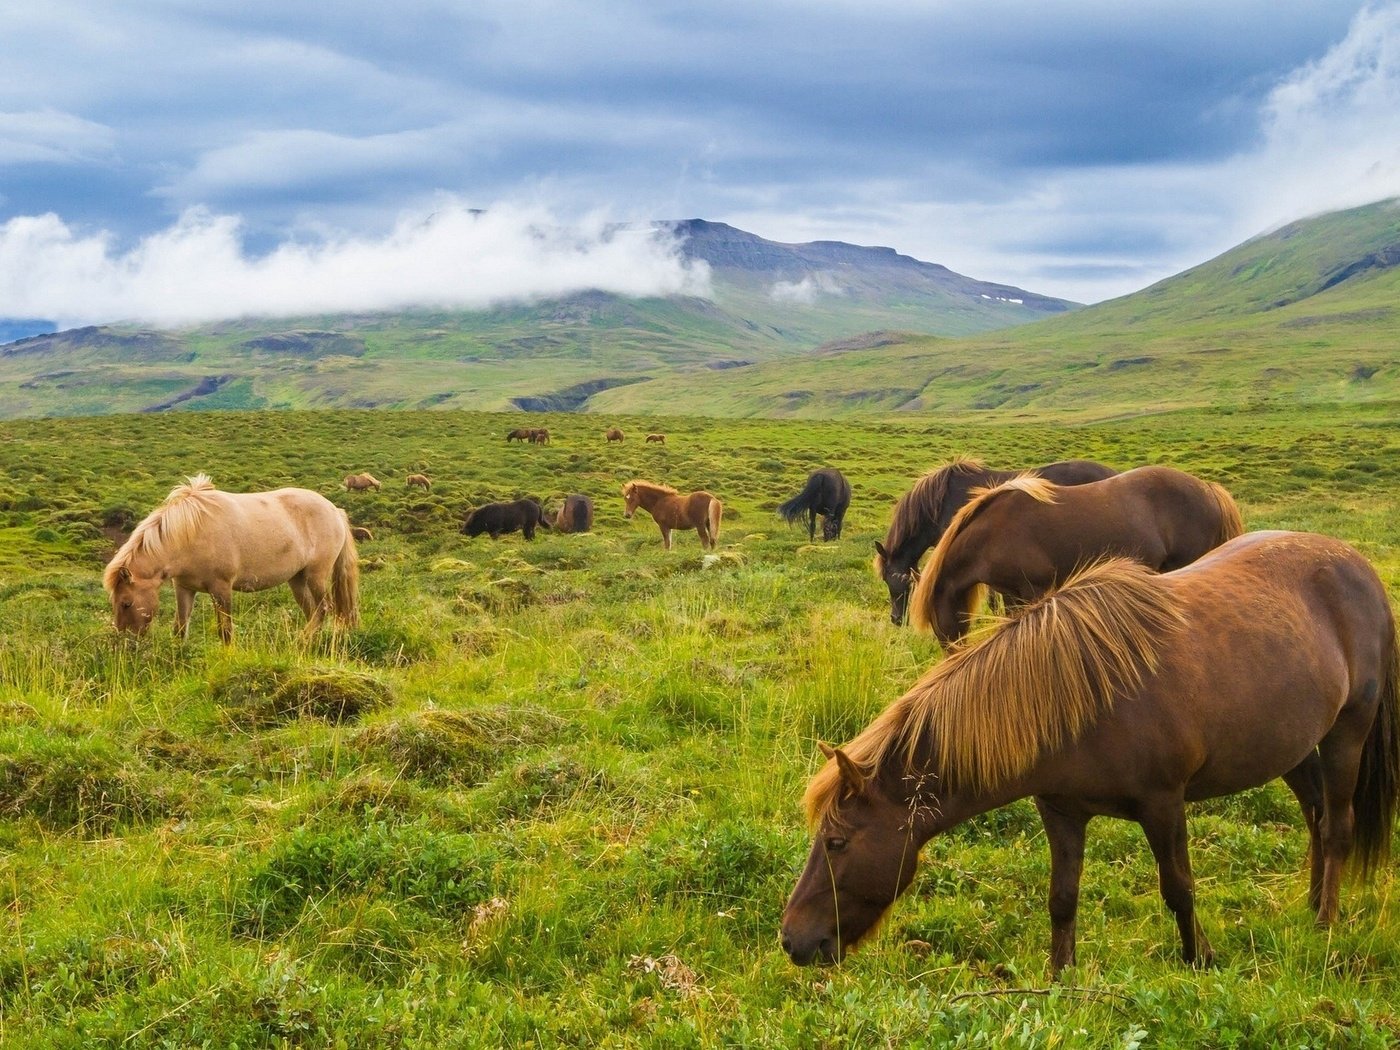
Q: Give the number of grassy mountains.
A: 2